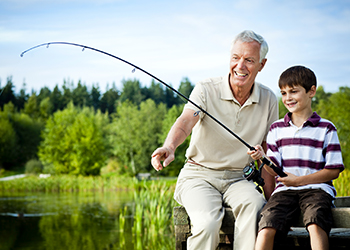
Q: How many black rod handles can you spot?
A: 1